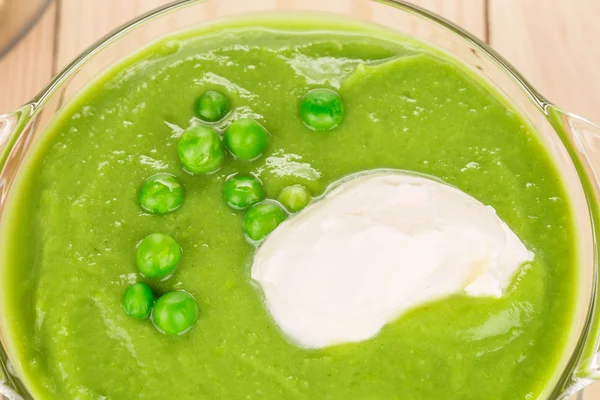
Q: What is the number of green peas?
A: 11